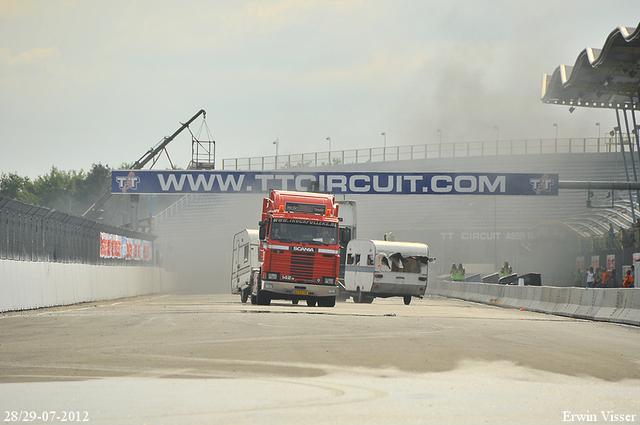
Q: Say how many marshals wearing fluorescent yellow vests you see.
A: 3